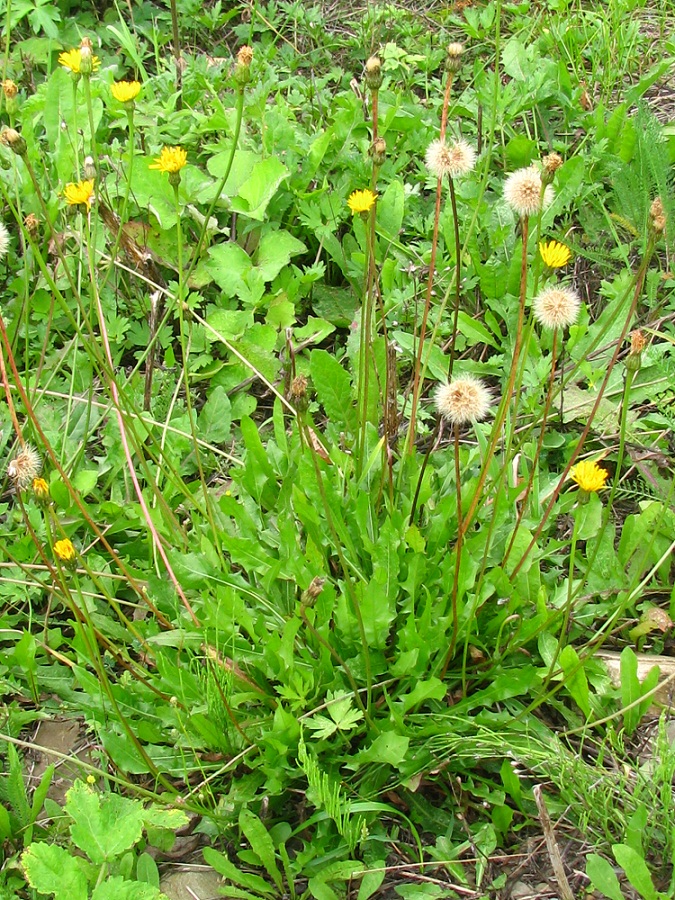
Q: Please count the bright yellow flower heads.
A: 9